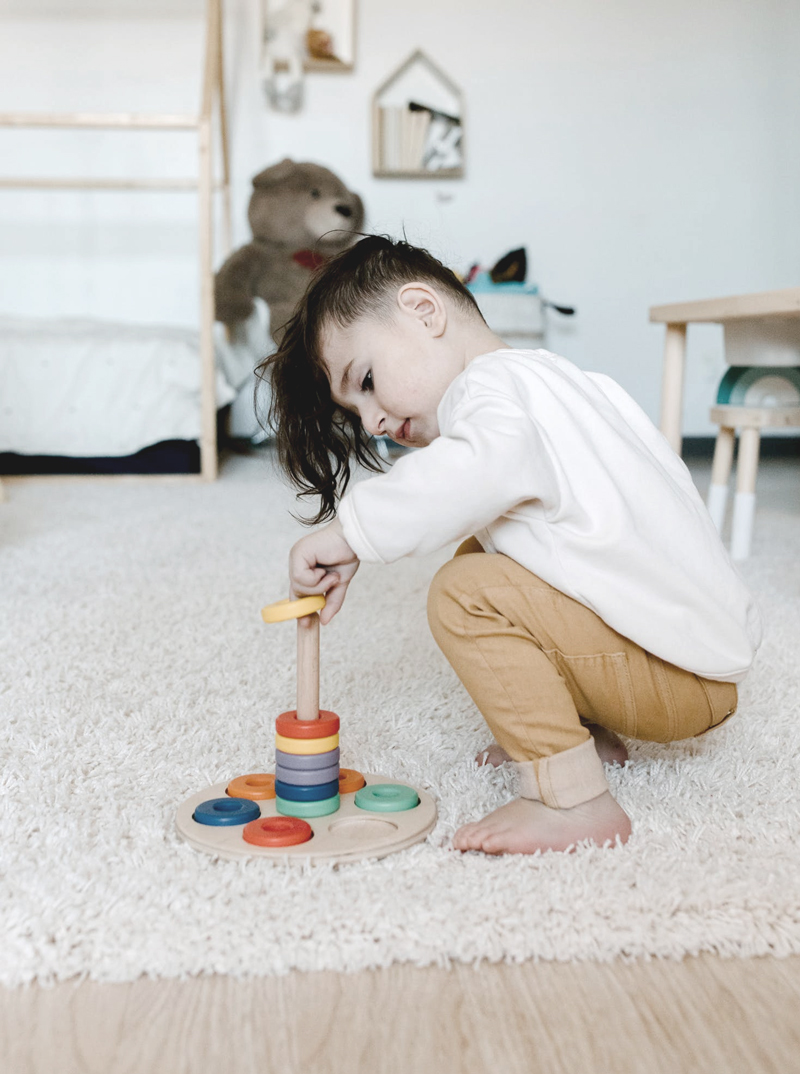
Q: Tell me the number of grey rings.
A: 2